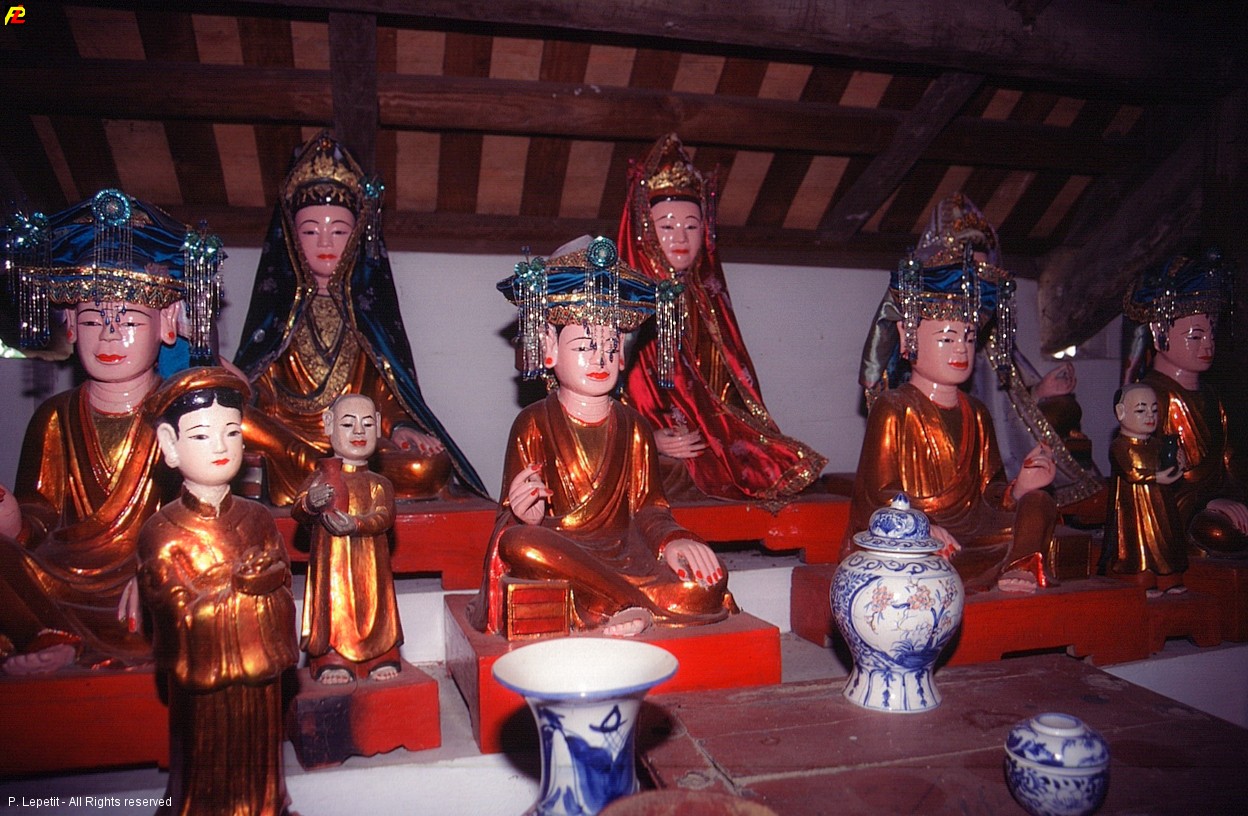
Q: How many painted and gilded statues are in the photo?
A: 10